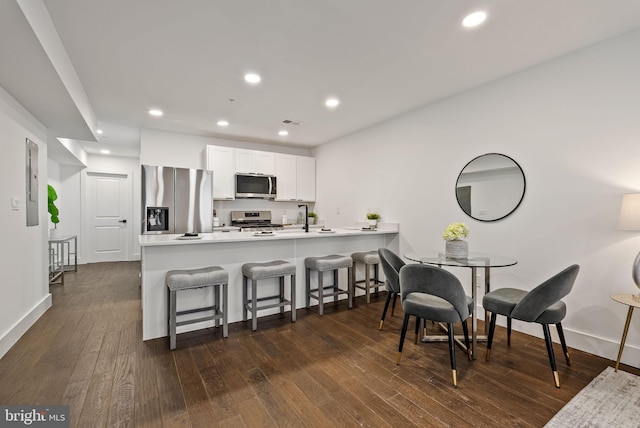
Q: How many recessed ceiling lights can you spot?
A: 8